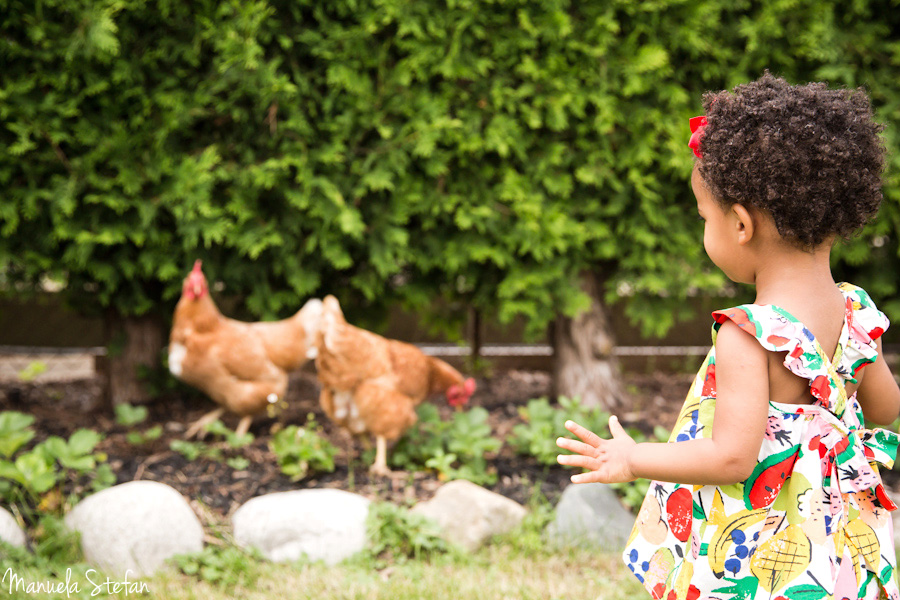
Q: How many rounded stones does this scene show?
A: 5